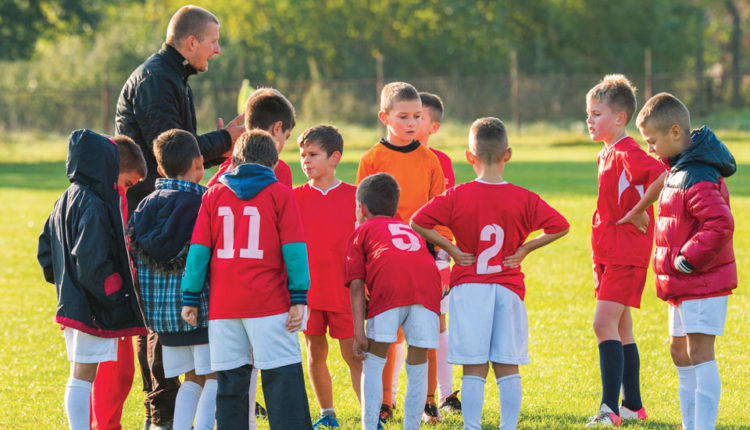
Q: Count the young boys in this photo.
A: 12